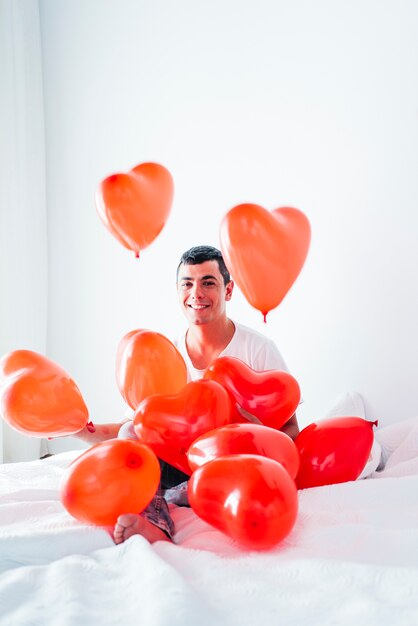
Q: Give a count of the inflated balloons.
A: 10